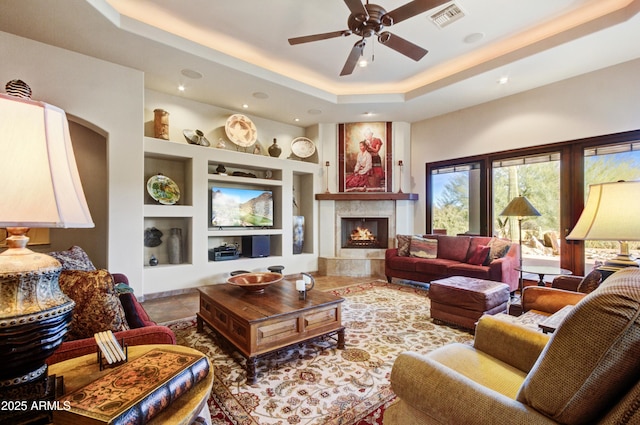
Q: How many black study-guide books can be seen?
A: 0